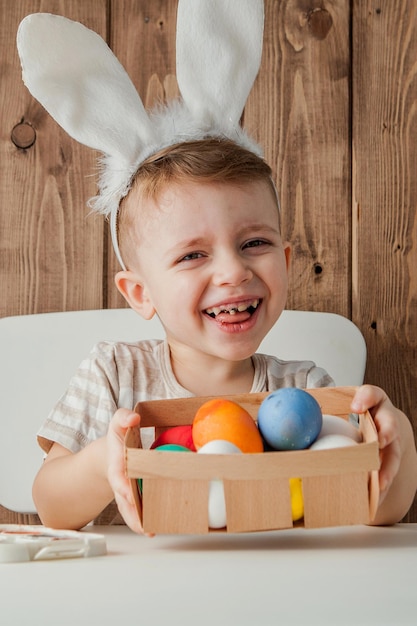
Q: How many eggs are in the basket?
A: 8